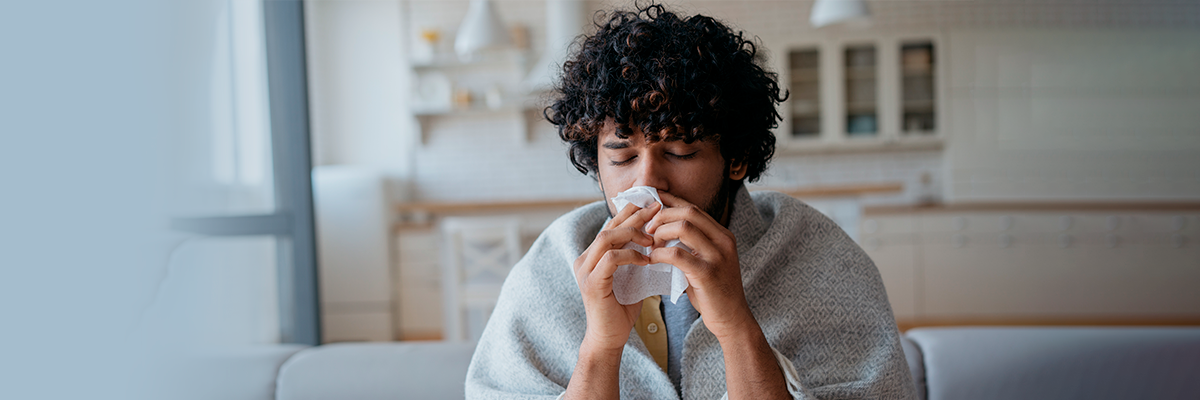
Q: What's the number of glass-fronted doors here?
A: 3